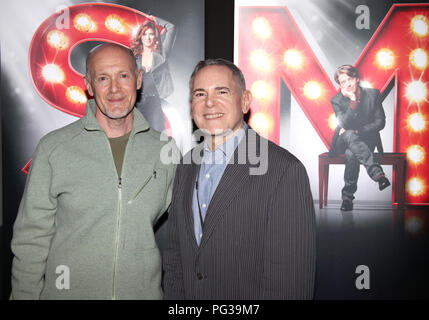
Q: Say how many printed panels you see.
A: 2